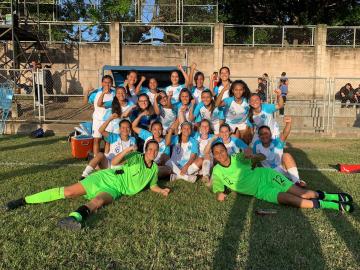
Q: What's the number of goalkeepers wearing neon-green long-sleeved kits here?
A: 2